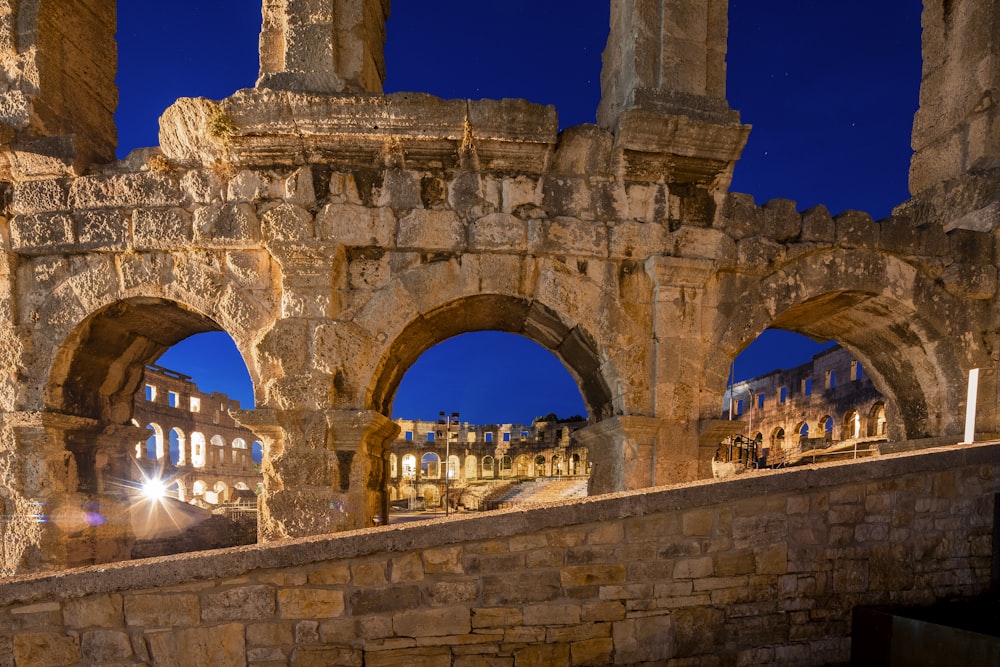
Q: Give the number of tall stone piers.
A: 4